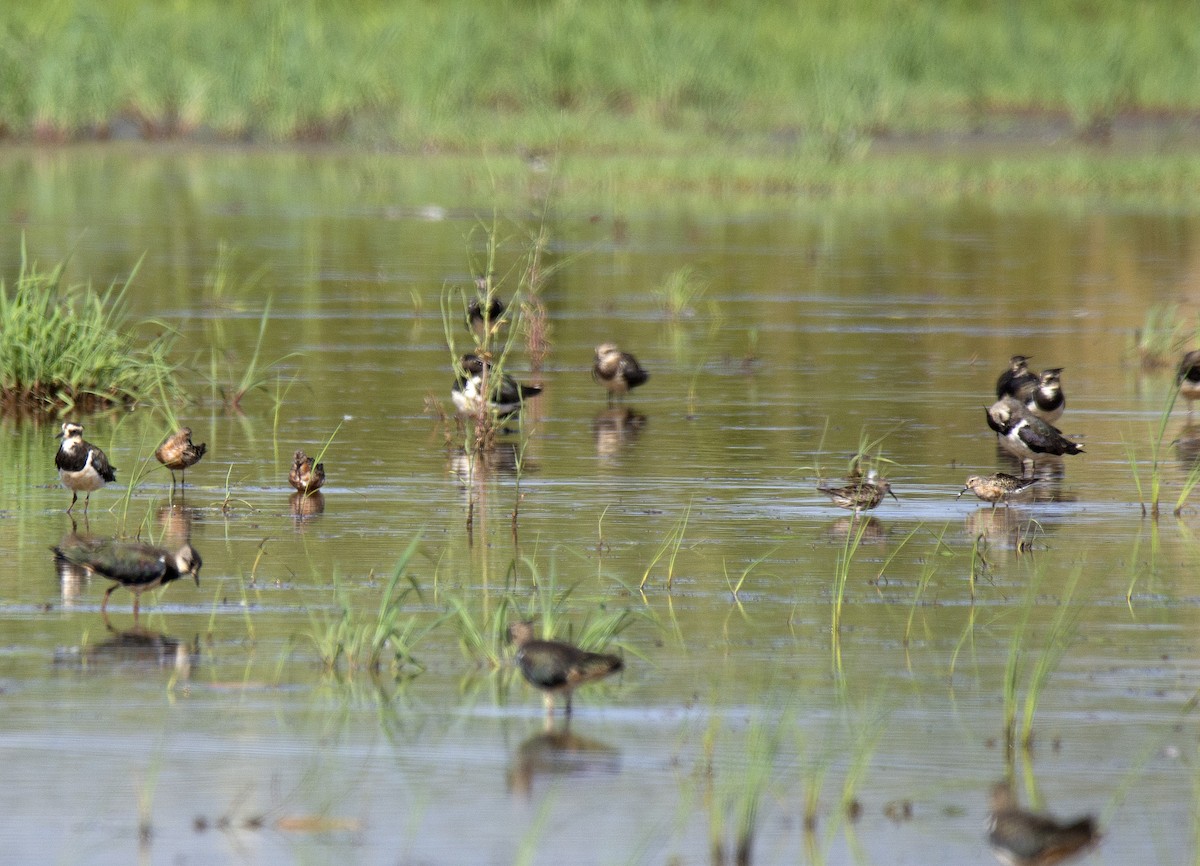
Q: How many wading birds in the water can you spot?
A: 15